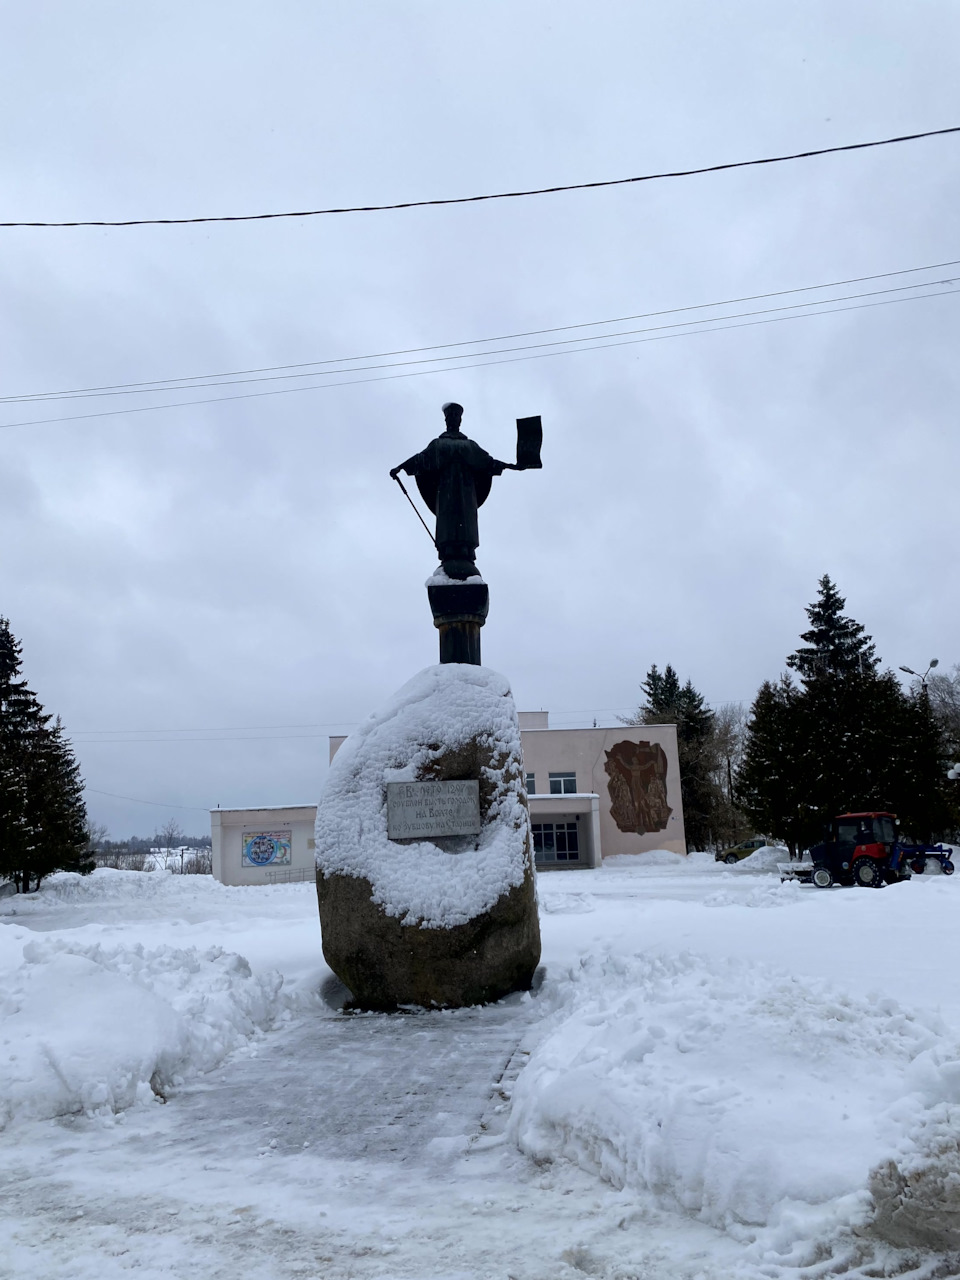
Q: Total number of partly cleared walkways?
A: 1